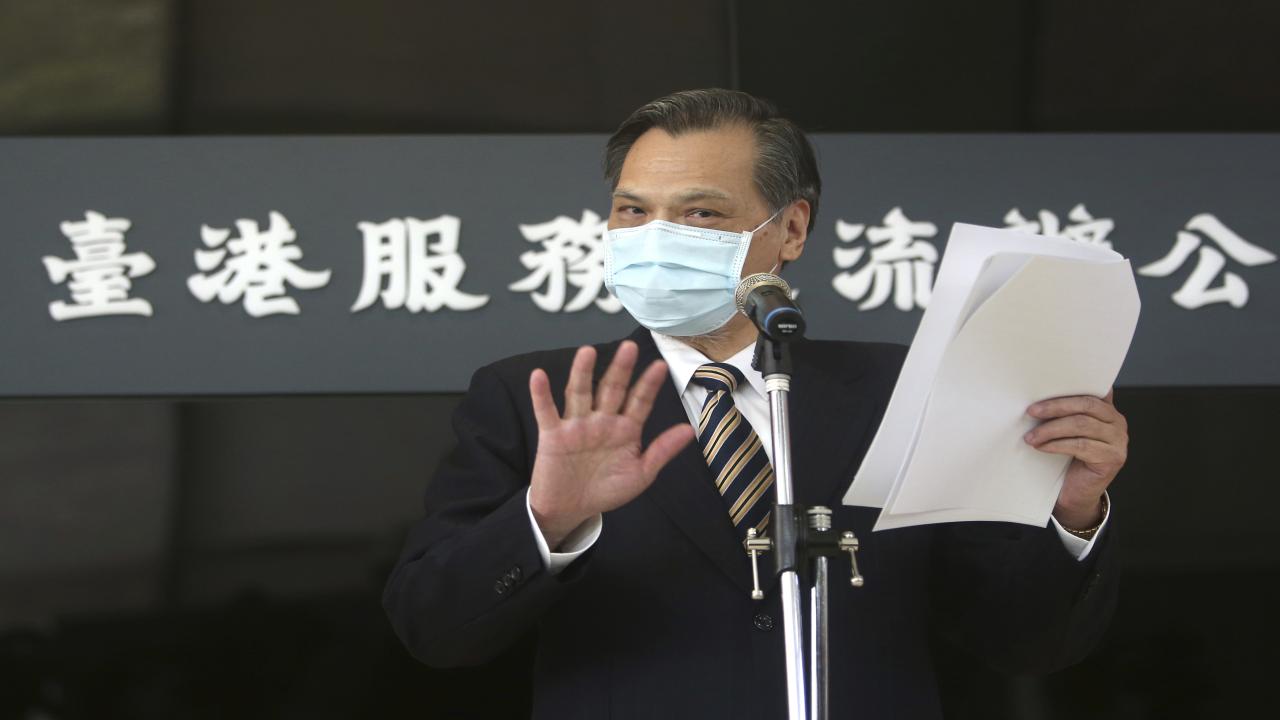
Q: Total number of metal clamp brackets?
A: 2